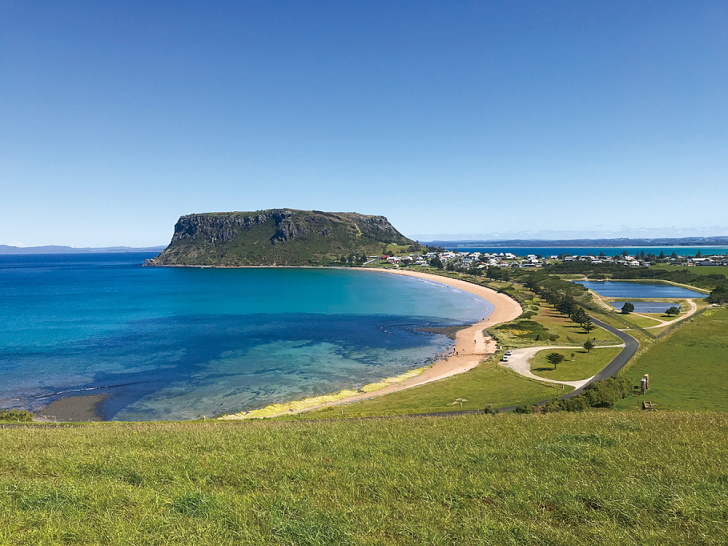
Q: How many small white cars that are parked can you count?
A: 2